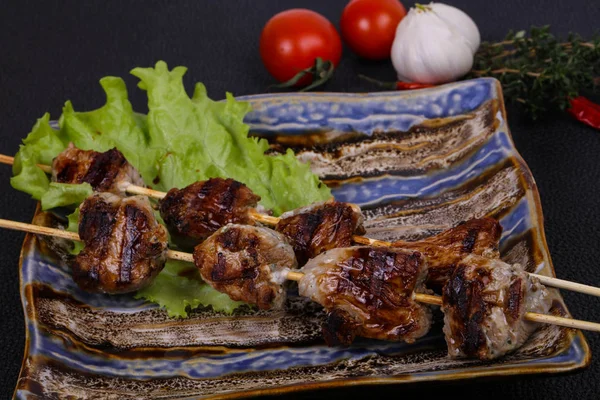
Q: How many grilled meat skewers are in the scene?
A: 2